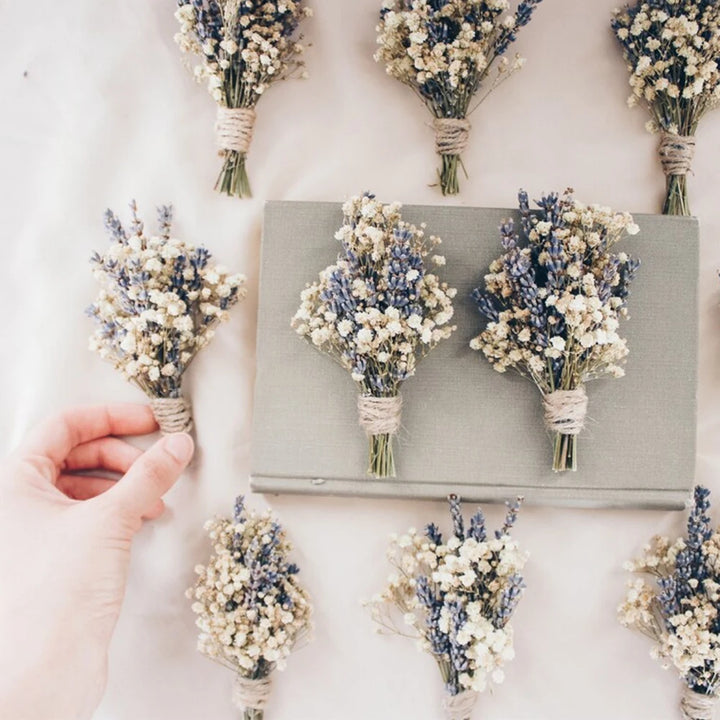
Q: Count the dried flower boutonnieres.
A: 9